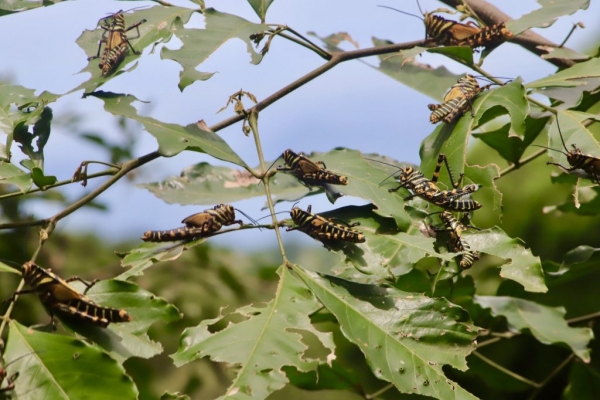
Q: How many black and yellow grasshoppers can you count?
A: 10